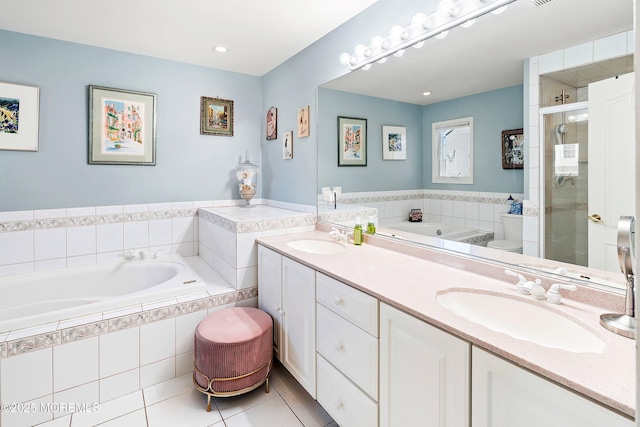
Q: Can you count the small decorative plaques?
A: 3